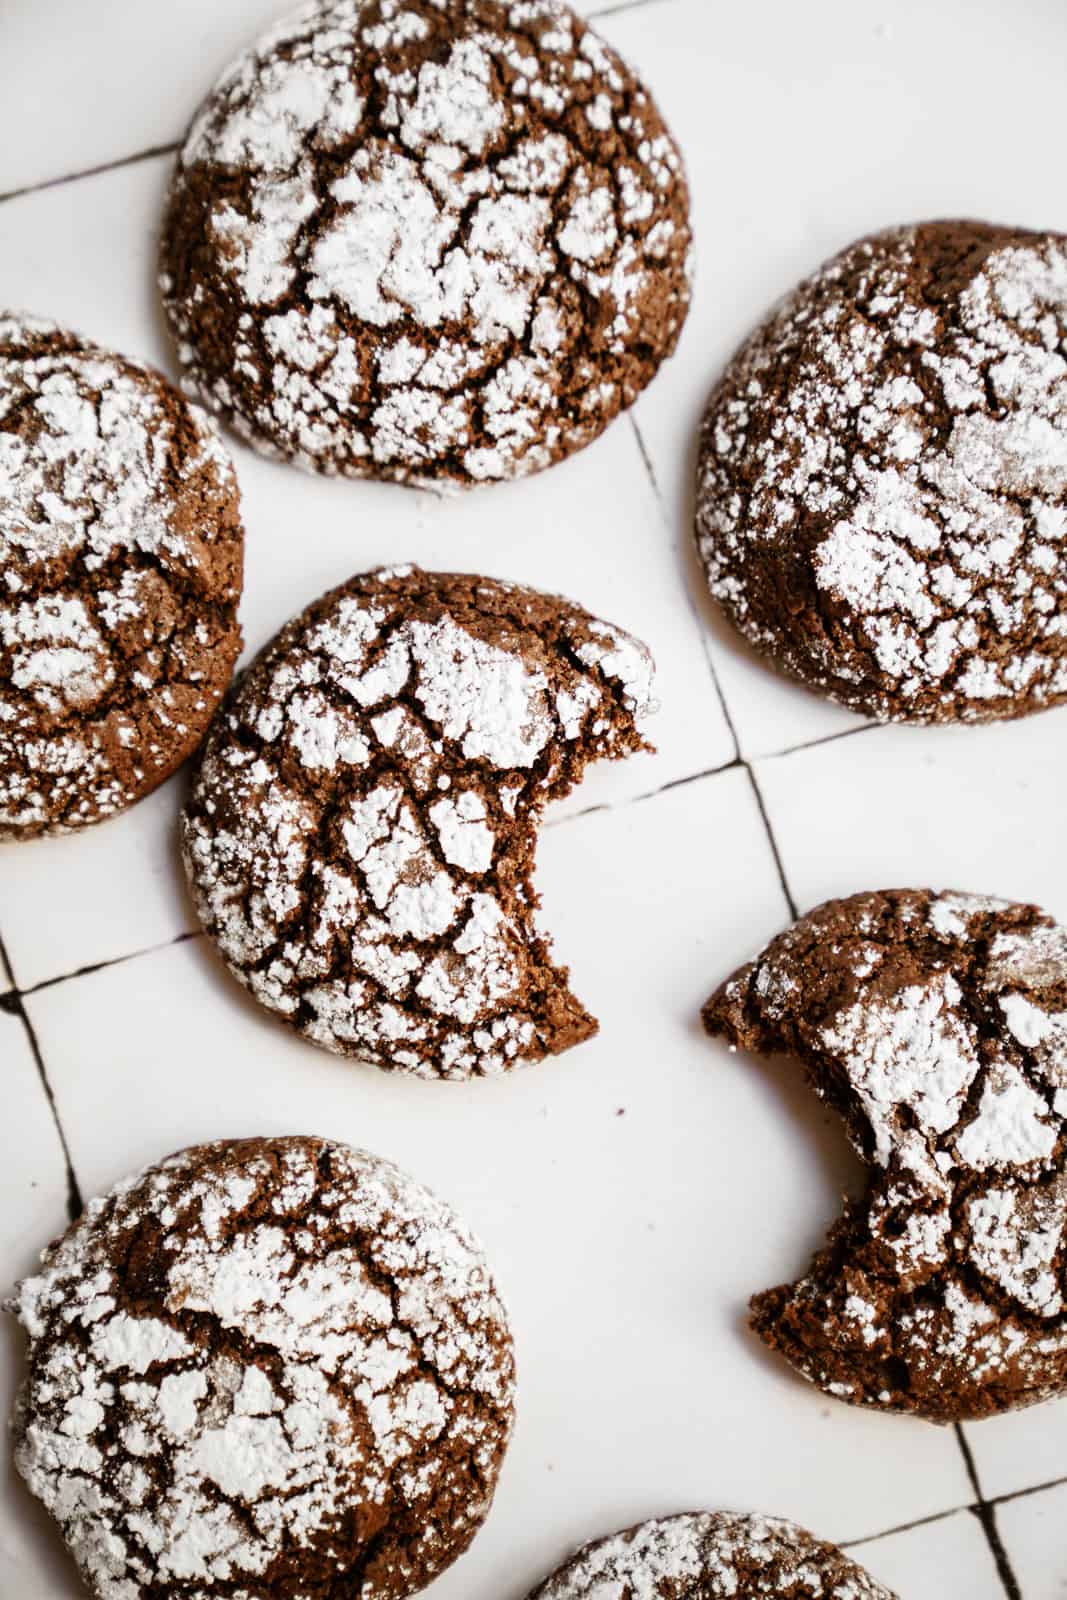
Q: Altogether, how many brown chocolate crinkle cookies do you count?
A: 7